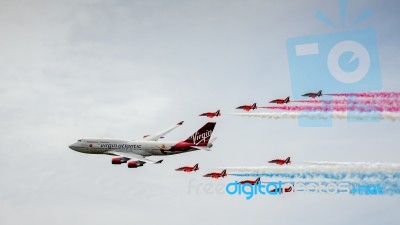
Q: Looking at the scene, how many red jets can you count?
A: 9